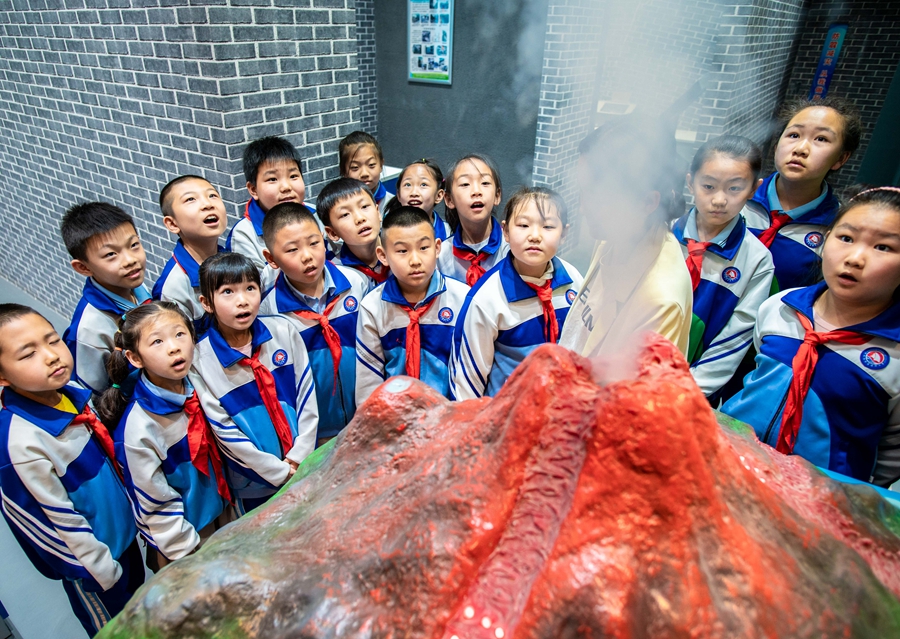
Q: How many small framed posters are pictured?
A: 1